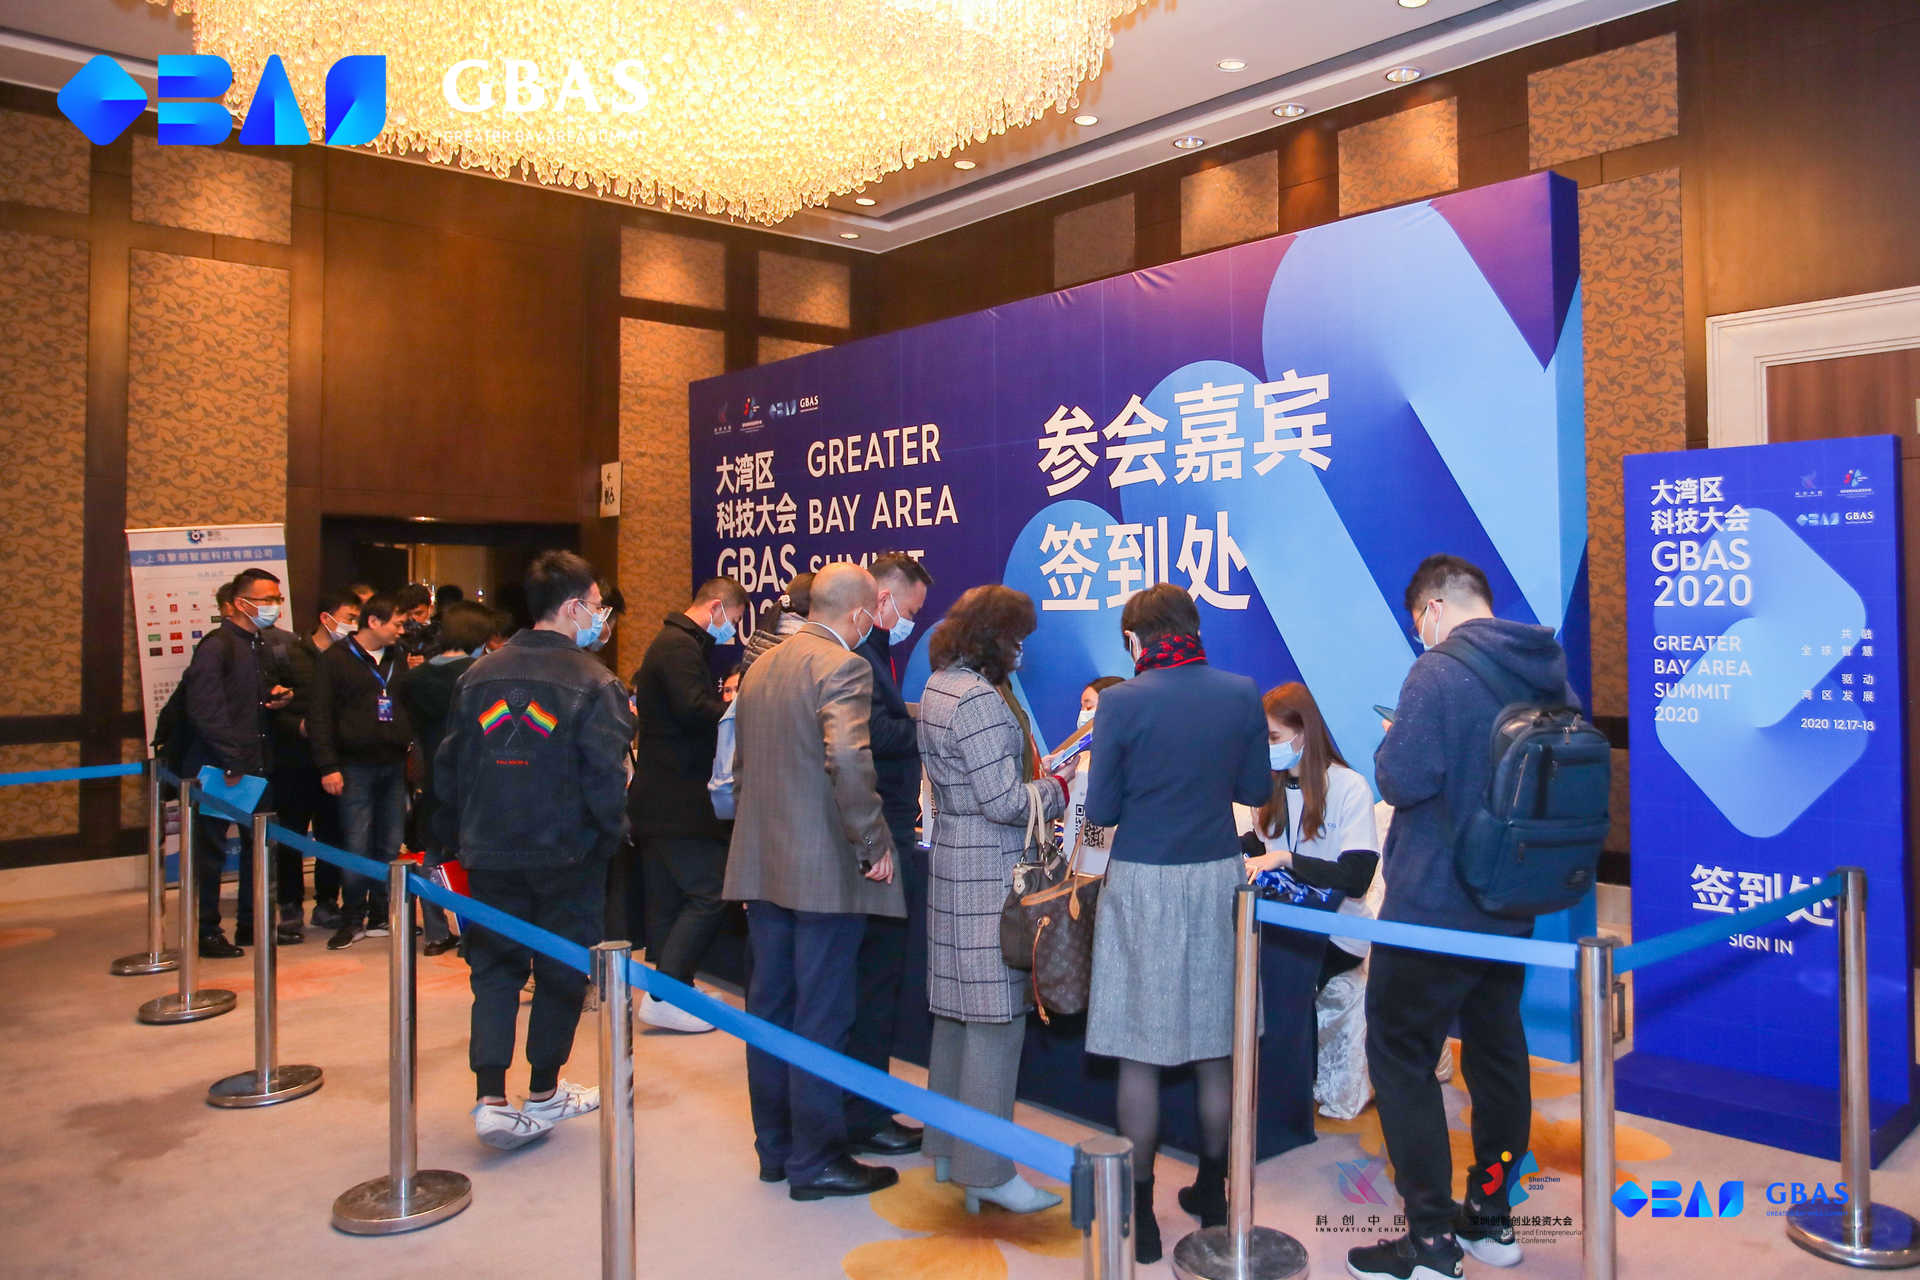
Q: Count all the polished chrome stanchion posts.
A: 9